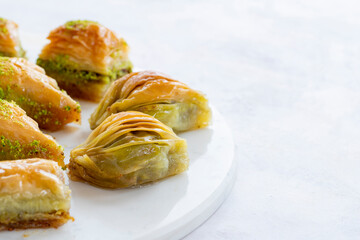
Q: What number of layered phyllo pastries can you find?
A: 7